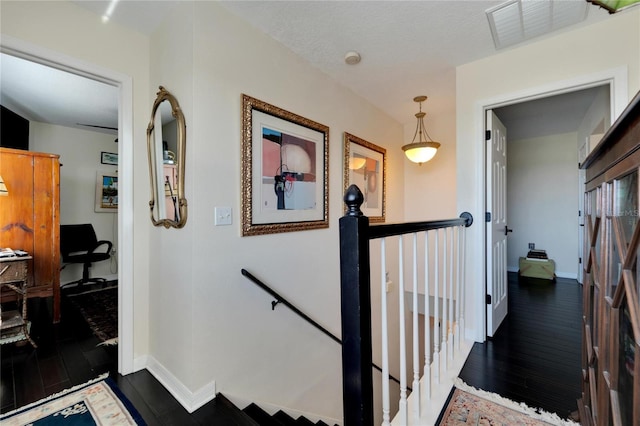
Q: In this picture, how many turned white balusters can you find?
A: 9